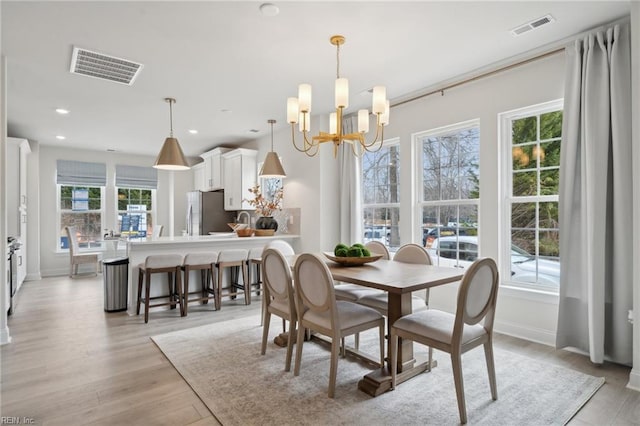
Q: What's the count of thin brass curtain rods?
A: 1